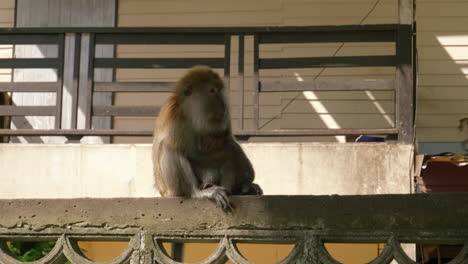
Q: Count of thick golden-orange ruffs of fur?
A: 1